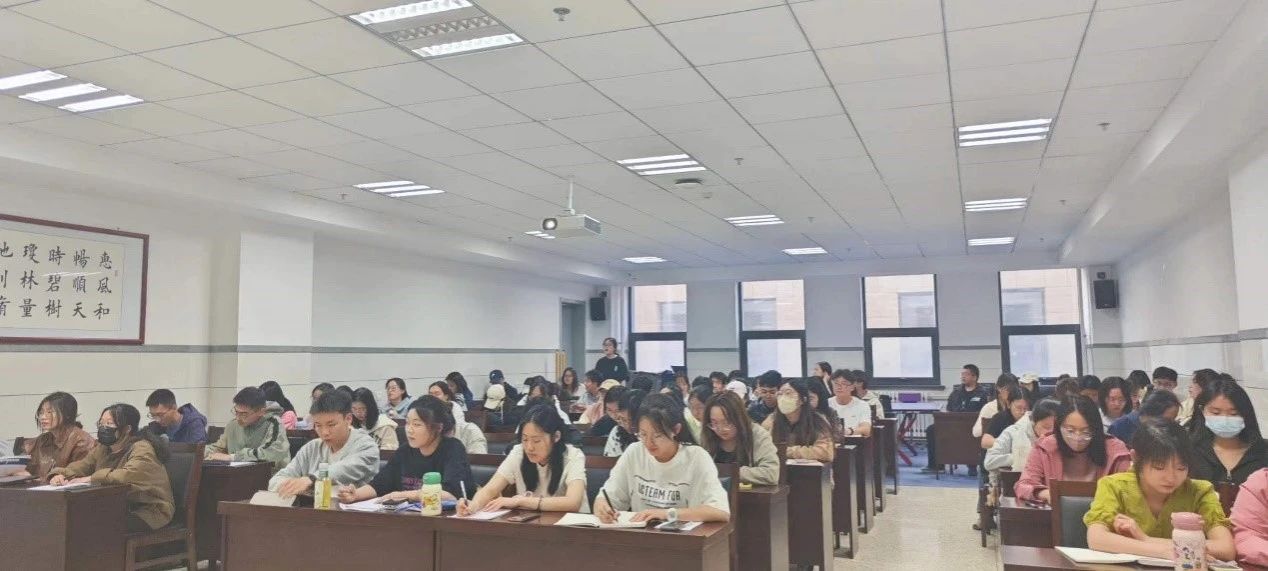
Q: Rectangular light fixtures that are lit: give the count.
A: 11